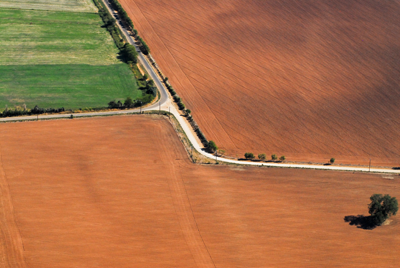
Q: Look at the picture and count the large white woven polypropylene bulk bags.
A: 0